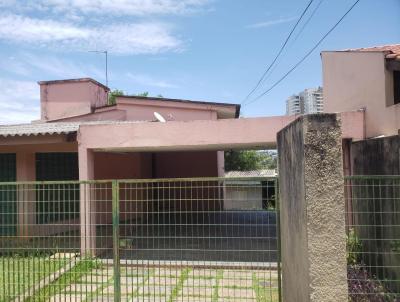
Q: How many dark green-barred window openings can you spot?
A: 2